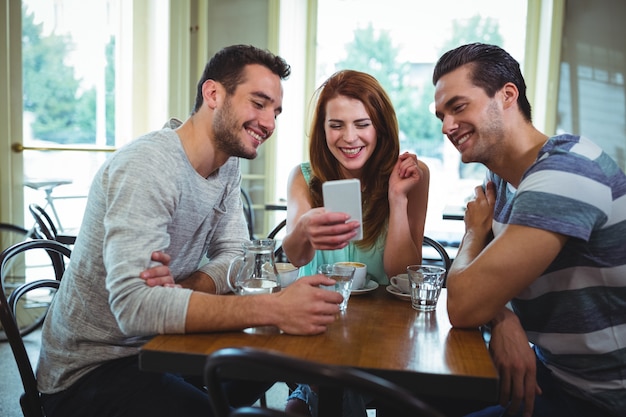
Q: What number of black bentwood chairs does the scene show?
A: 5